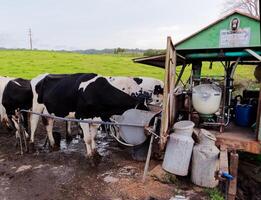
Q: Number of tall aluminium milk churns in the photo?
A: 2